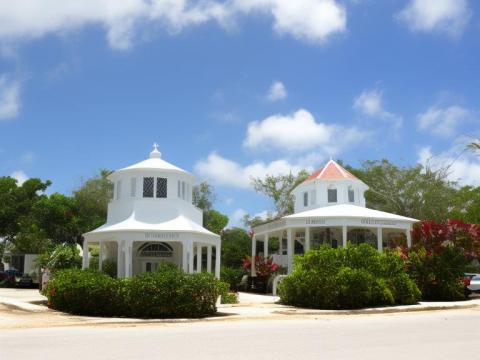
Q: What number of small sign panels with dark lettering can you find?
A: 3